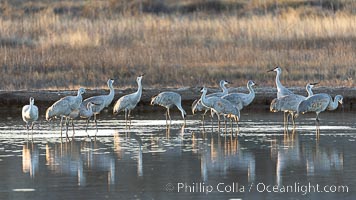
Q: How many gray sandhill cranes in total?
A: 12